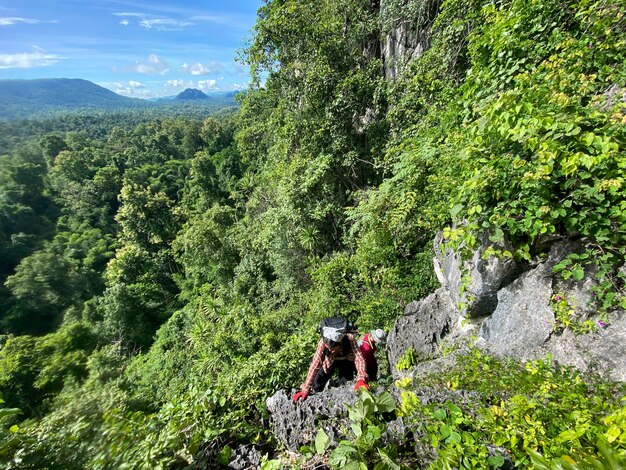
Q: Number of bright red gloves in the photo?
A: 2